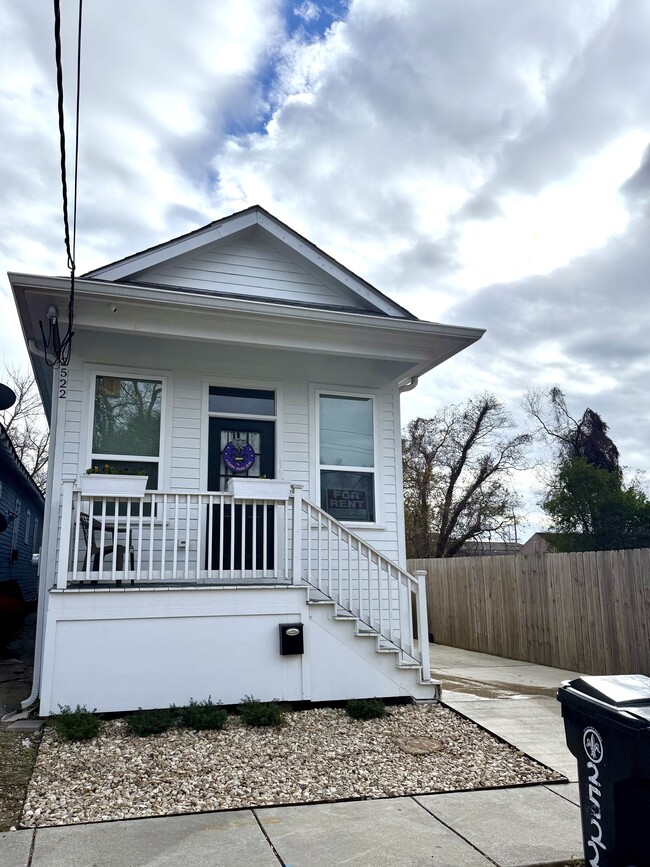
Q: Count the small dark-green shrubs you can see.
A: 5